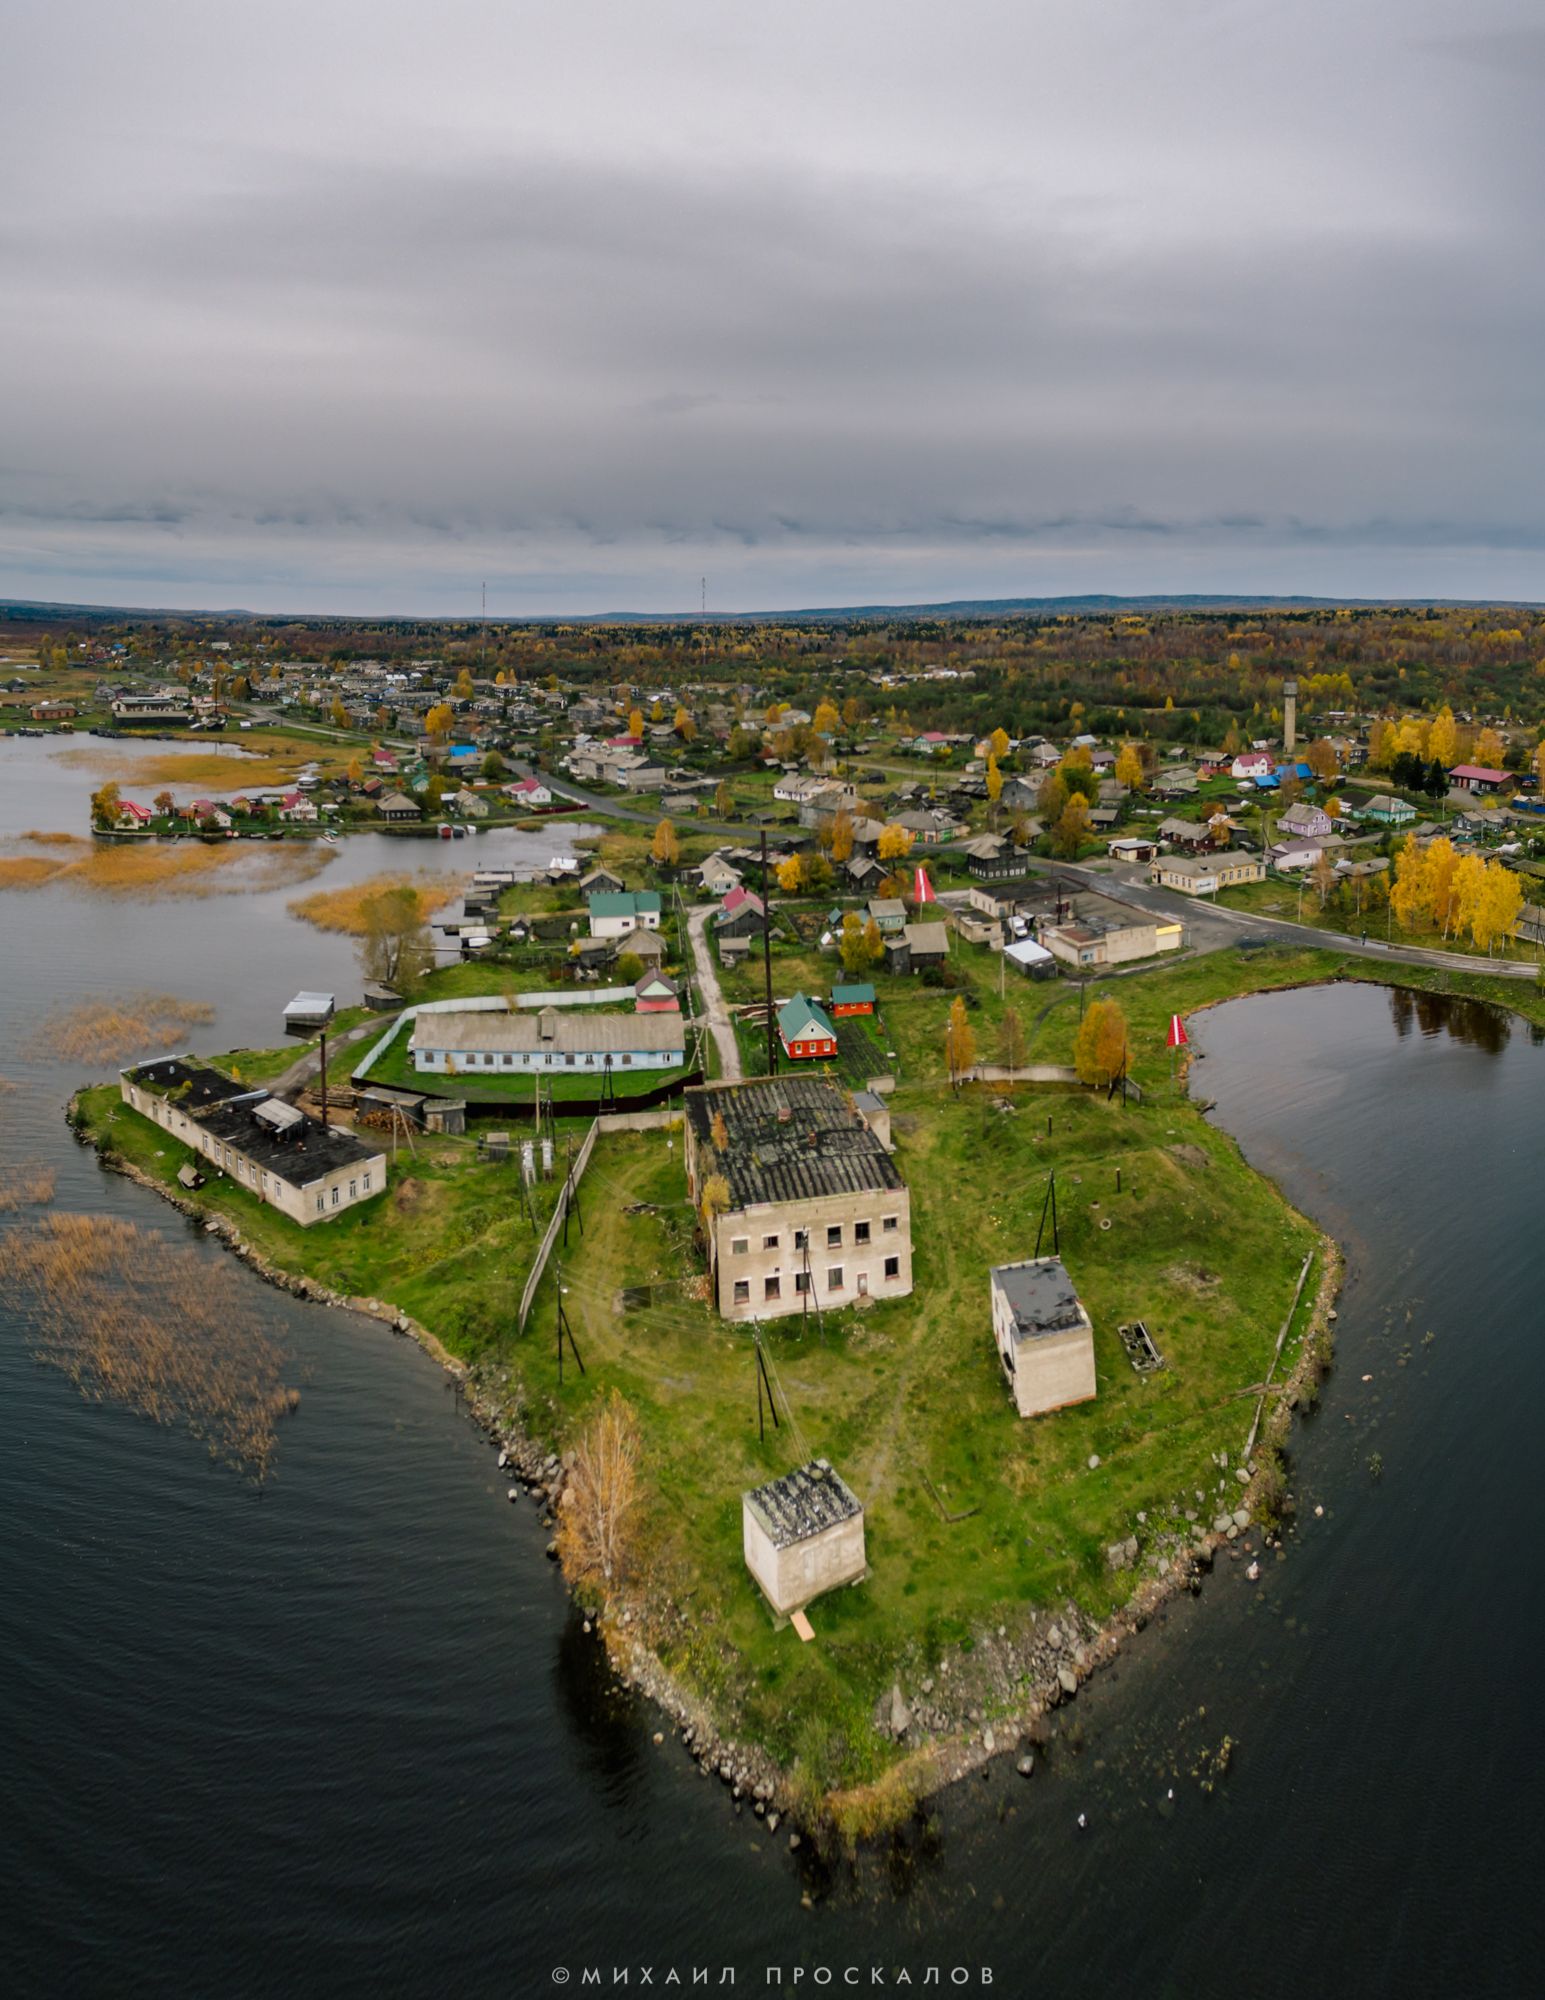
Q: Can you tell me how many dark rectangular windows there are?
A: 11